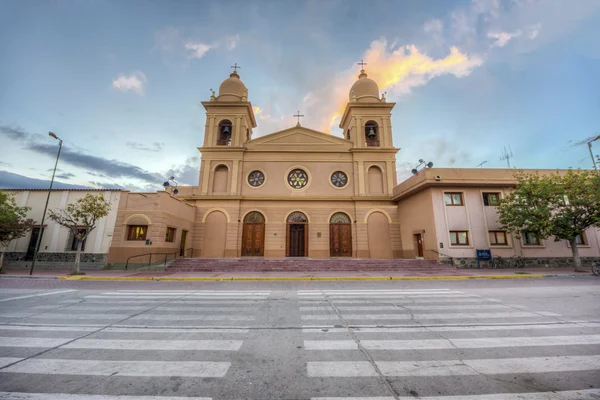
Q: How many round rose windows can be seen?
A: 3